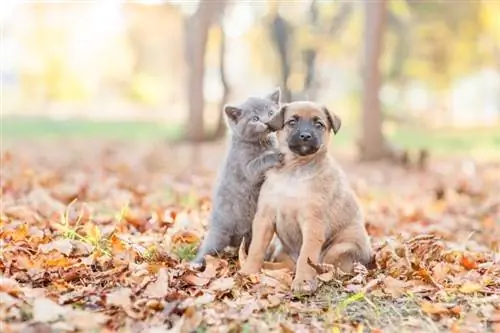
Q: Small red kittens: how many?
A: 0